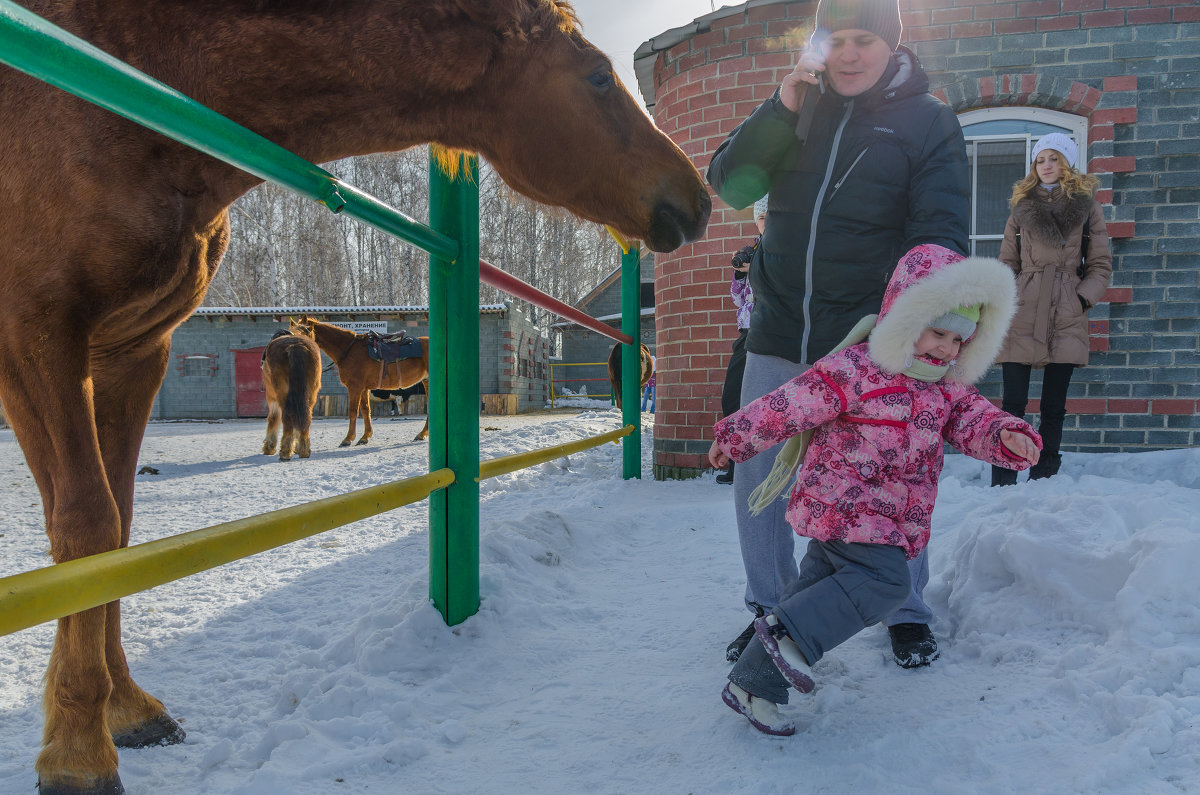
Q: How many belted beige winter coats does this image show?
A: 1